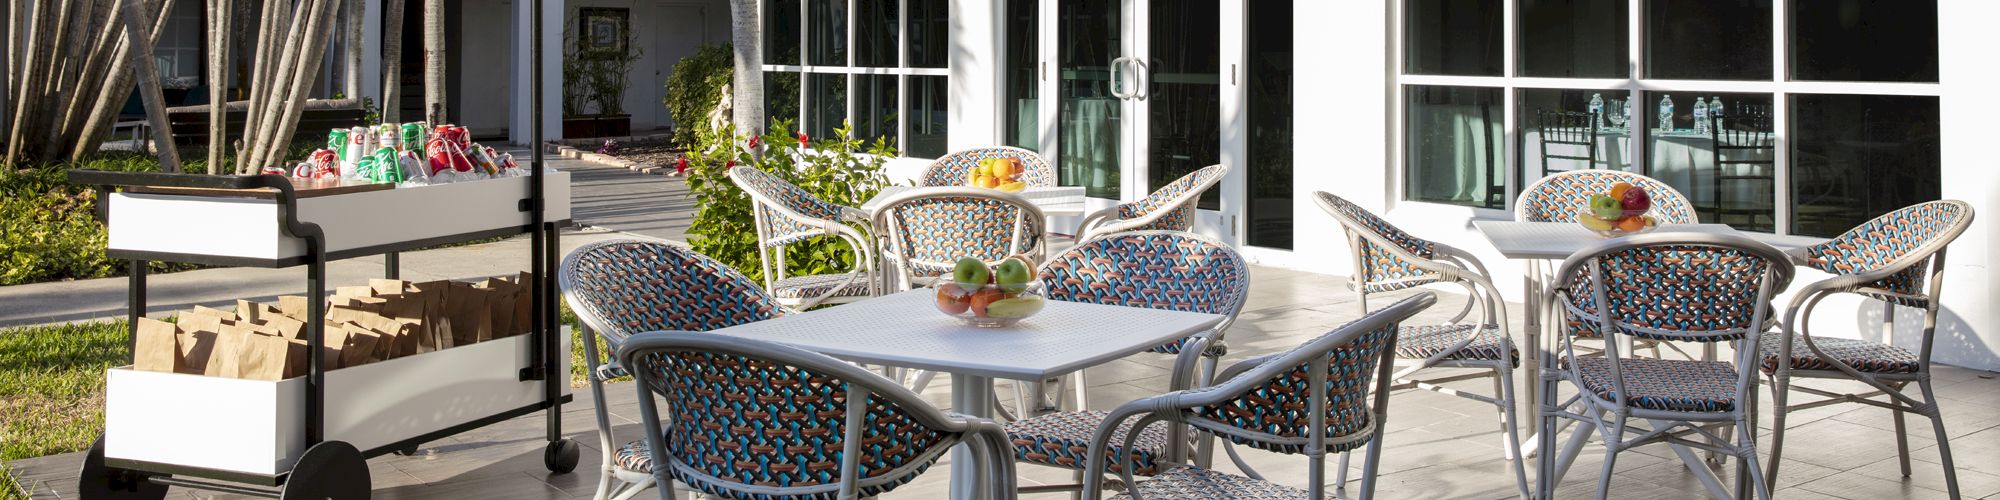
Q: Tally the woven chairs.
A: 12